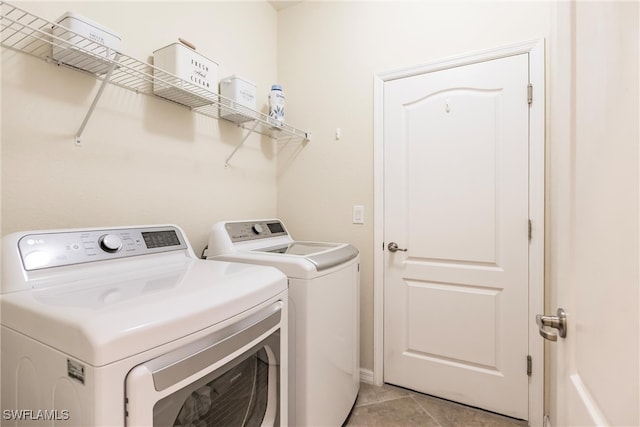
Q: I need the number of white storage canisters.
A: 3